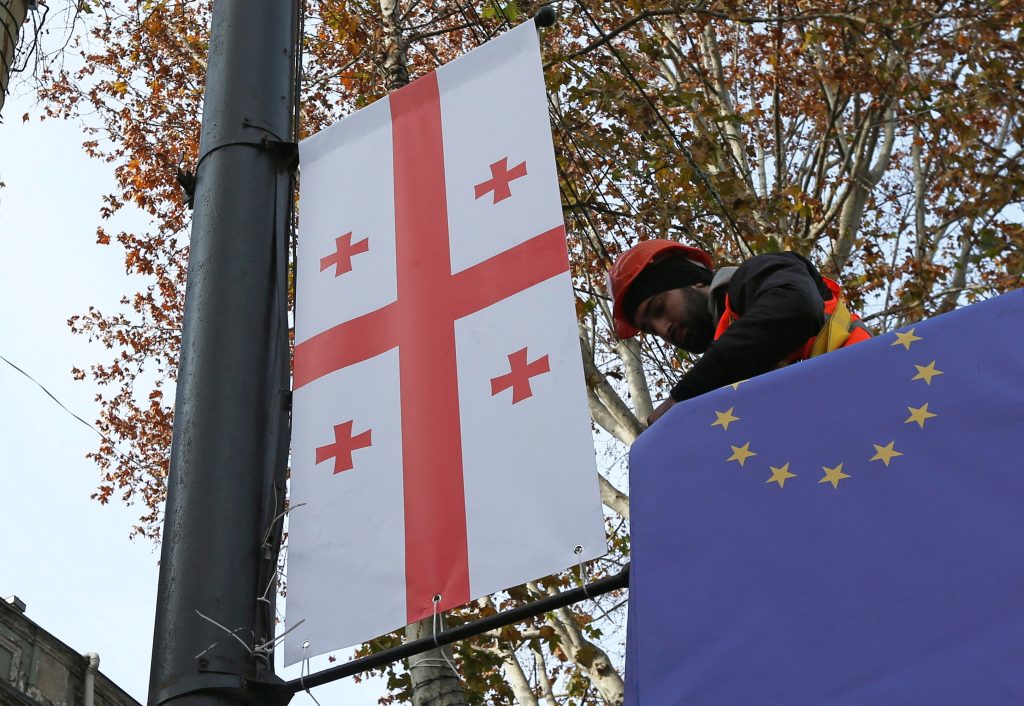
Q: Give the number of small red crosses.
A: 4